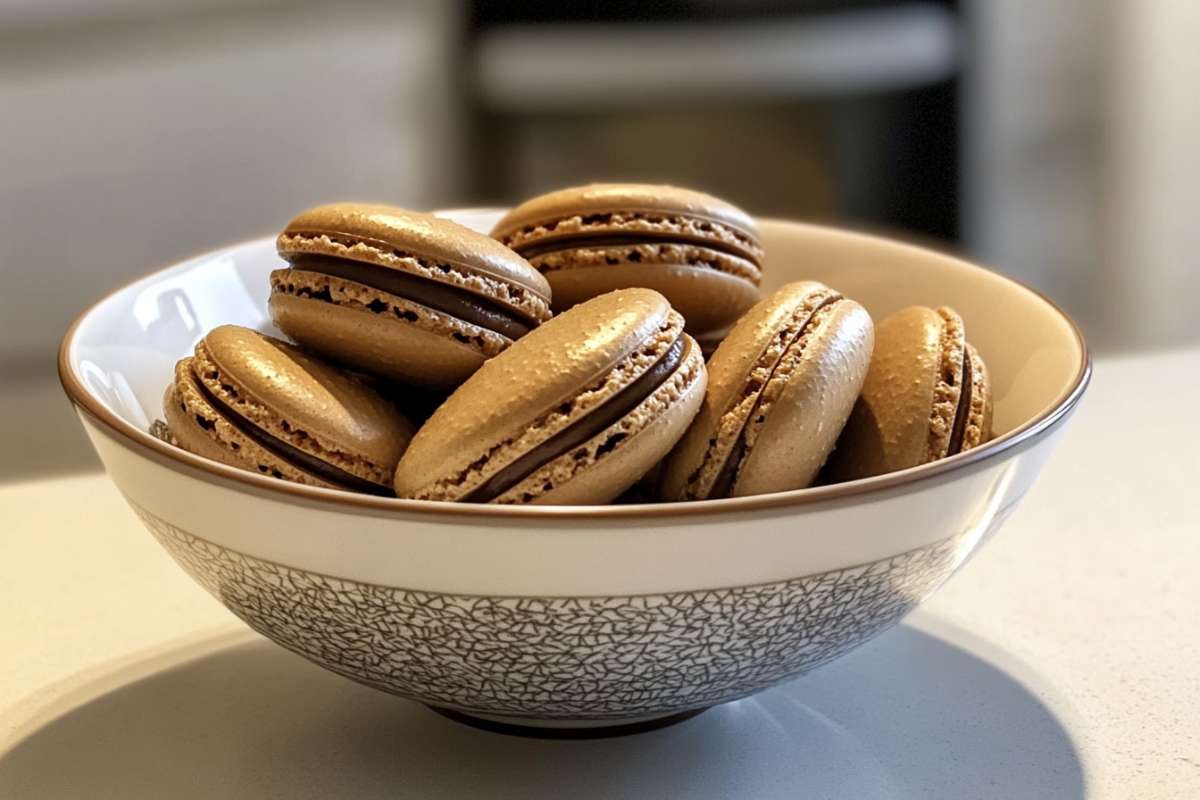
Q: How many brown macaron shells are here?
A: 12